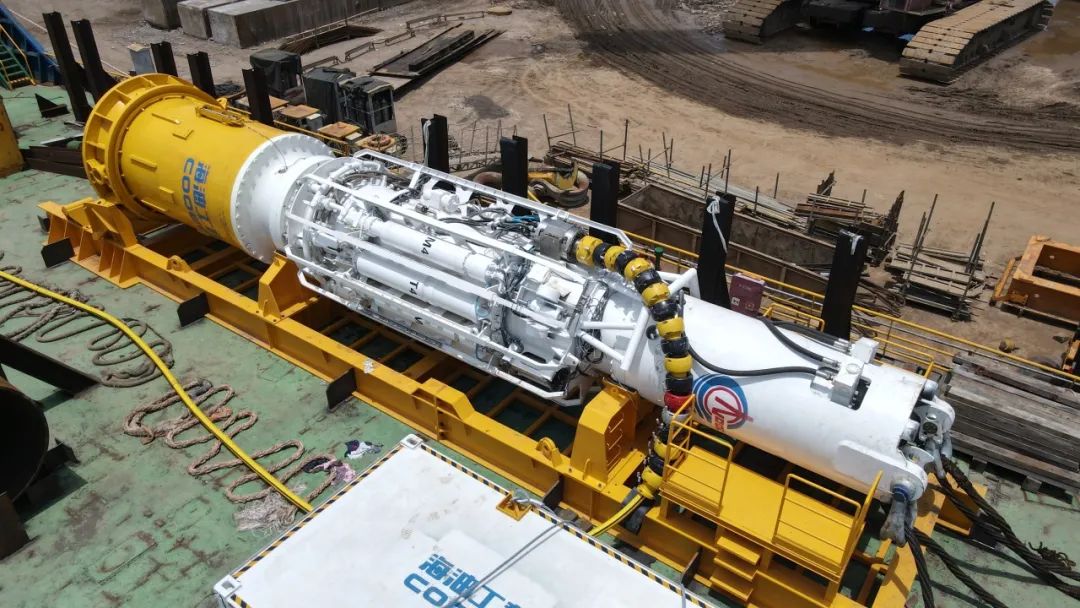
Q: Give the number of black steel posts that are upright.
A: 10